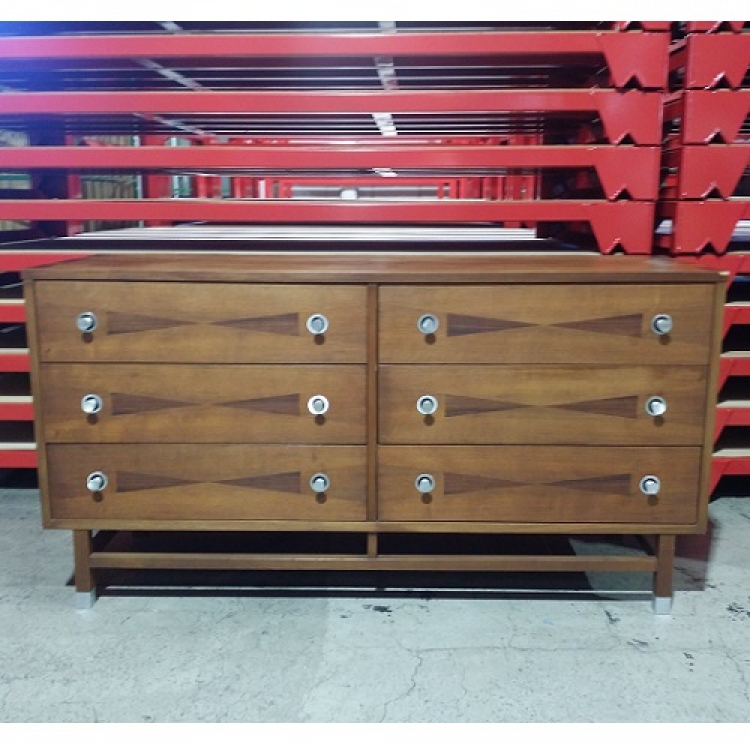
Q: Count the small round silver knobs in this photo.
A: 12